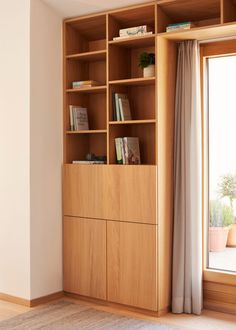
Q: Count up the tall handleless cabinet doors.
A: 2